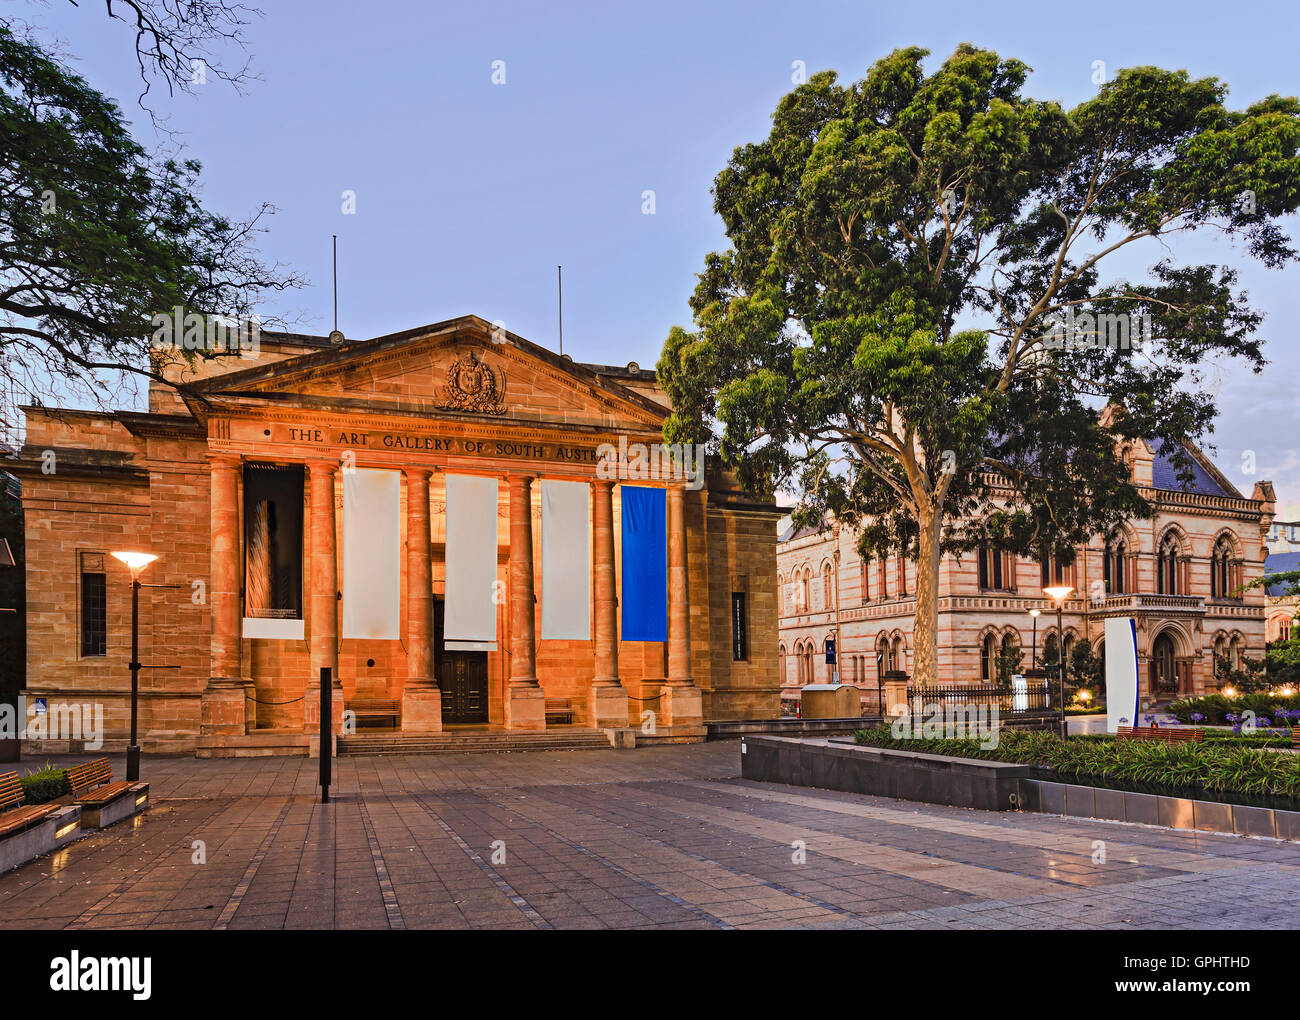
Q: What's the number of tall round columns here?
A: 6